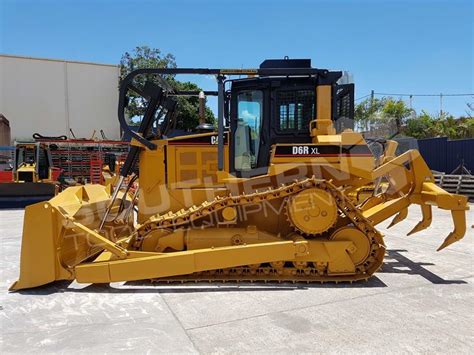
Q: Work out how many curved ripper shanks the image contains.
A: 3